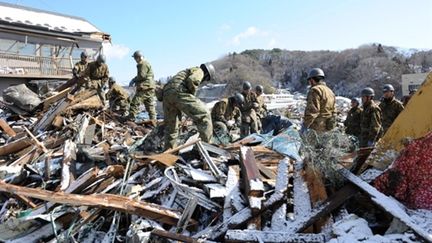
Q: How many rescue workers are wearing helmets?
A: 12